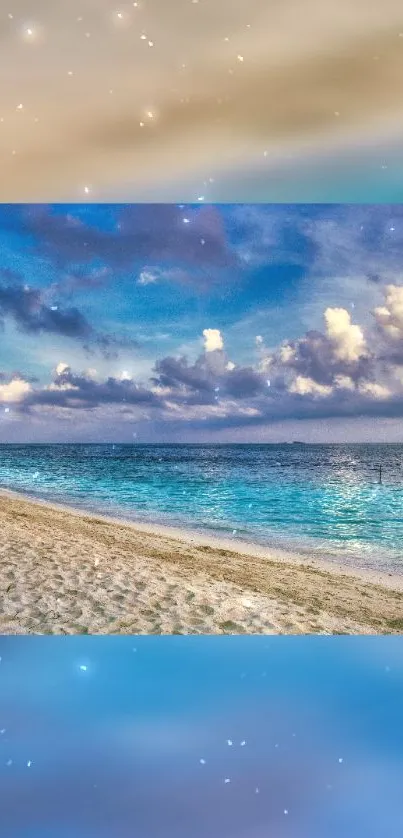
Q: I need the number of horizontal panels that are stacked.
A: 3